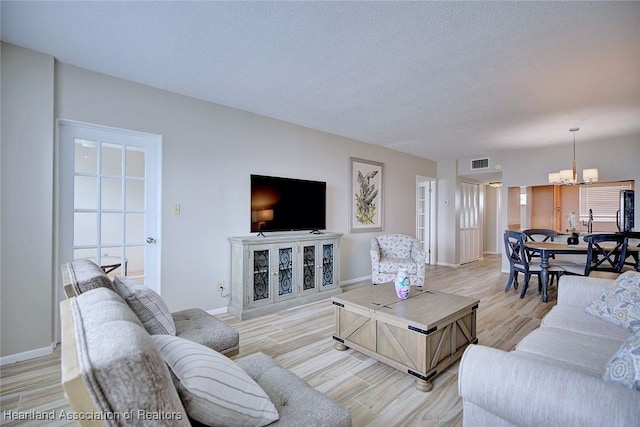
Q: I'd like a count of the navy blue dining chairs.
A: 4